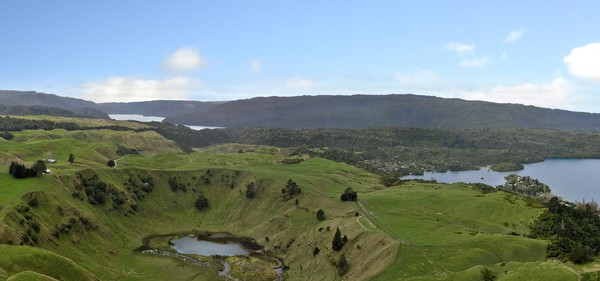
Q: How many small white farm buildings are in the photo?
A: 2